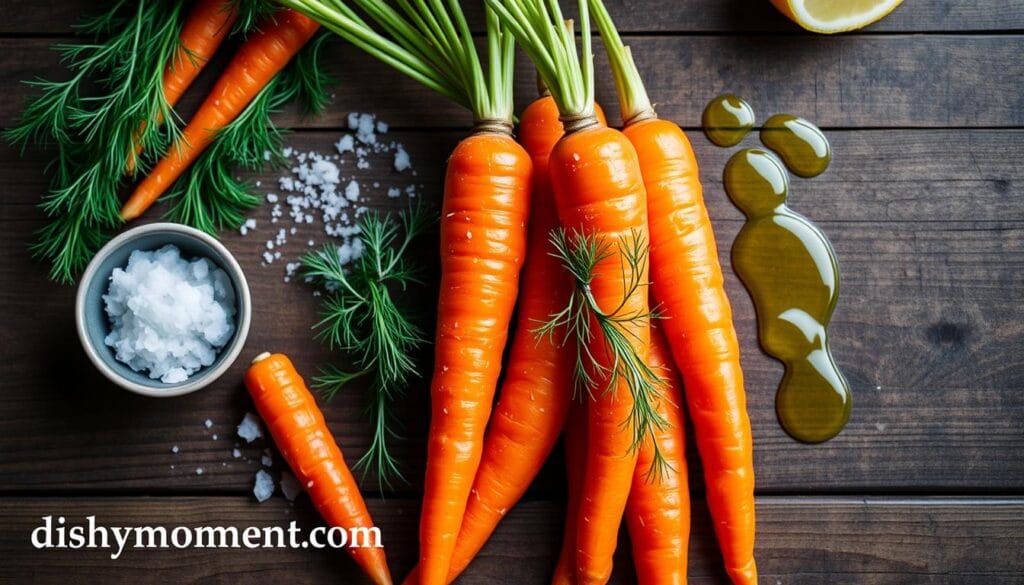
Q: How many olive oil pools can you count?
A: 3